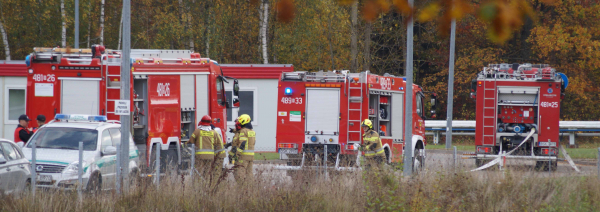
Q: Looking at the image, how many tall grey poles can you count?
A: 4